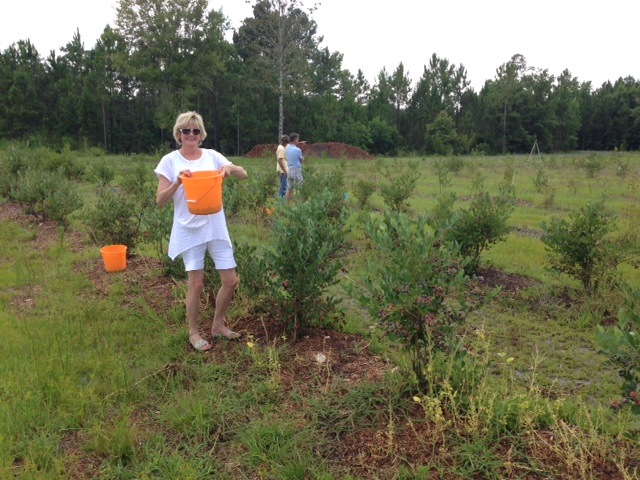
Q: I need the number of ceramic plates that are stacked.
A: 0